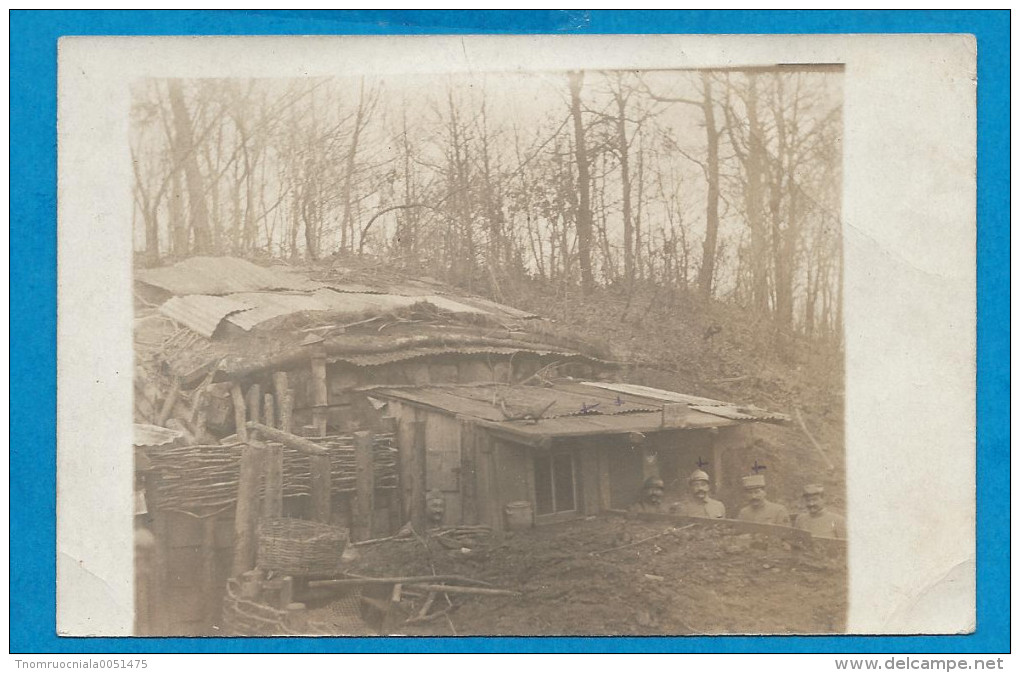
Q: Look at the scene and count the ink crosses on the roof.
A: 2